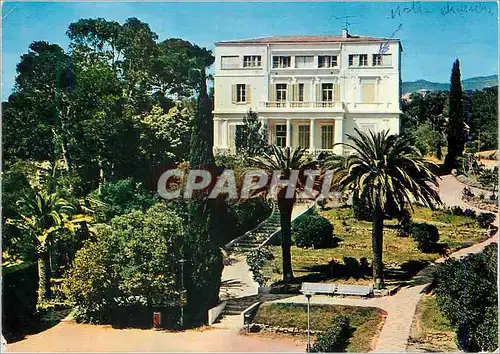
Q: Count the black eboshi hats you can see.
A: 0